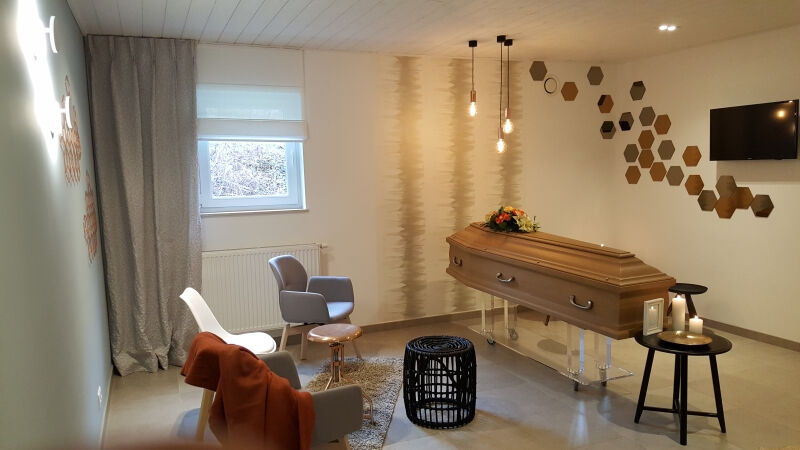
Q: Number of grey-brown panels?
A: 12